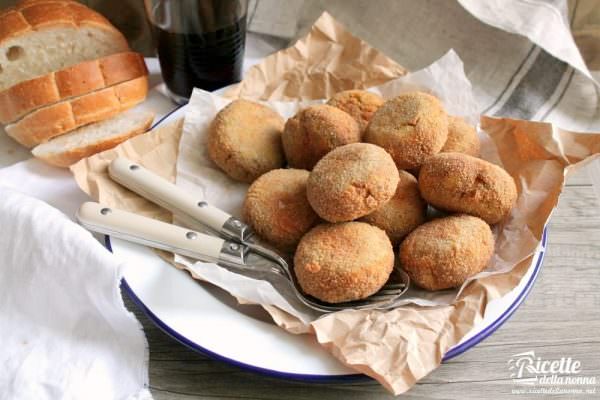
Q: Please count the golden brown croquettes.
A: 11